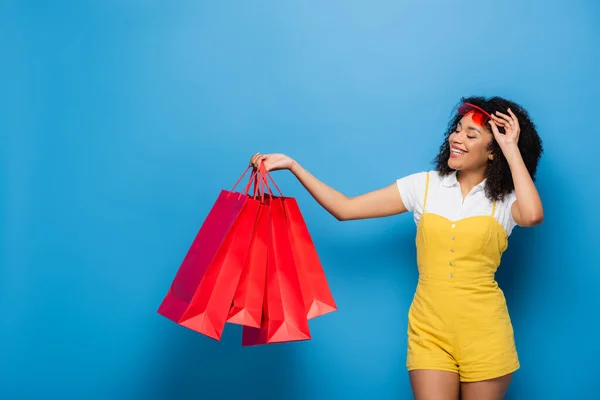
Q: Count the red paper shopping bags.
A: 4